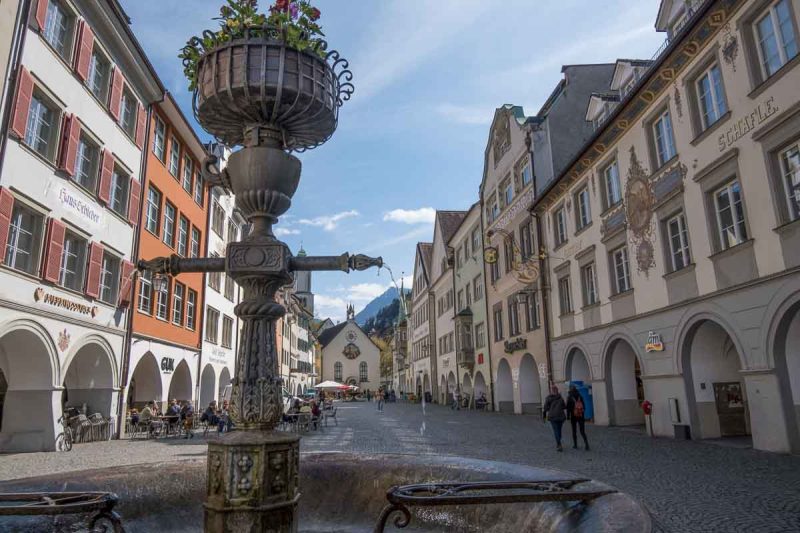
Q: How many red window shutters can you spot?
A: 12